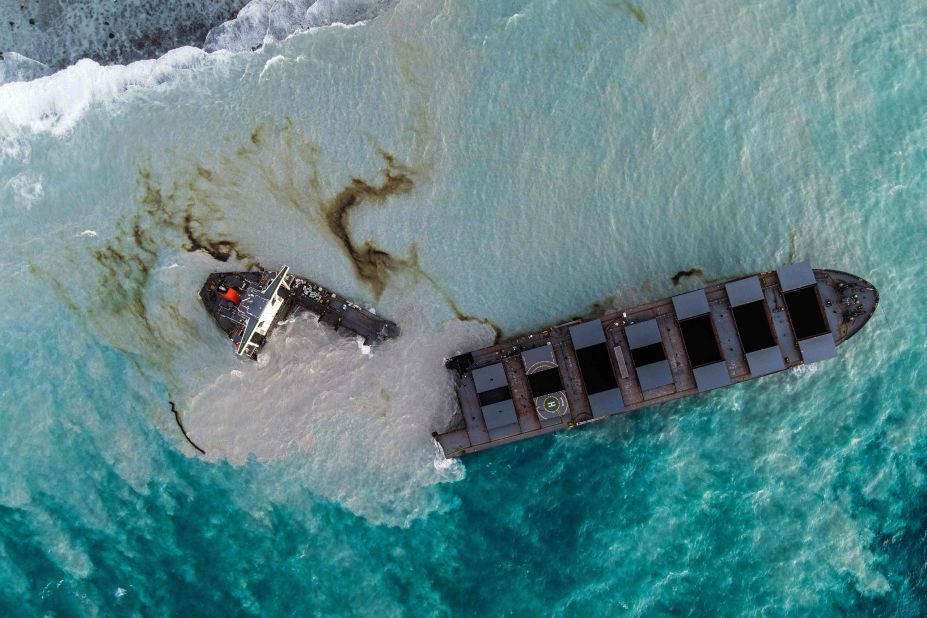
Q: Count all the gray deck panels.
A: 14